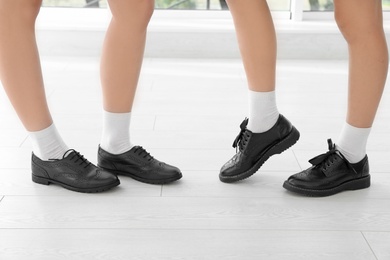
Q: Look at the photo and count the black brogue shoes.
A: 4